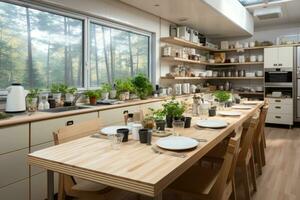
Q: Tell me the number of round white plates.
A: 6